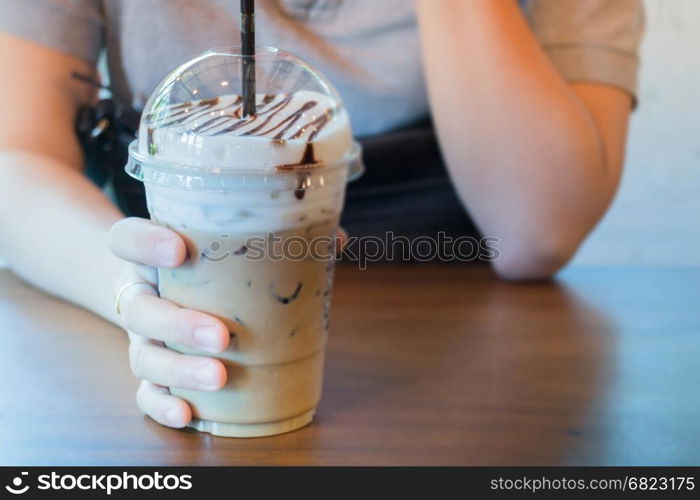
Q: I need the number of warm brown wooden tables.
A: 1